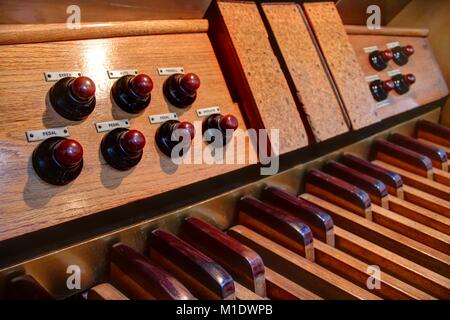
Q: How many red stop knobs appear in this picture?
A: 11